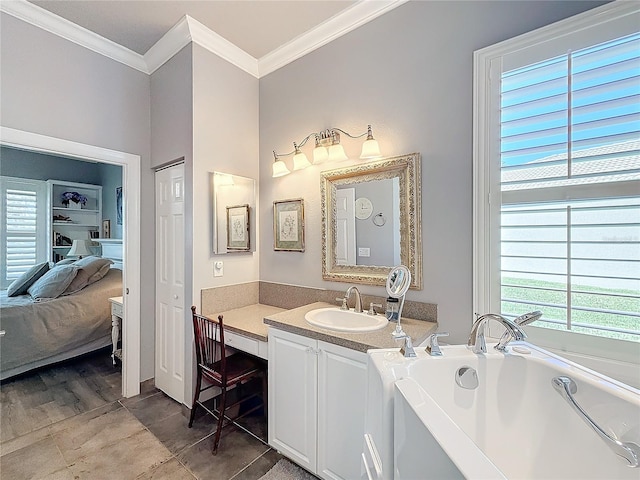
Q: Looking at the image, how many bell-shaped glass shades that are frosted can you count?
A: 5